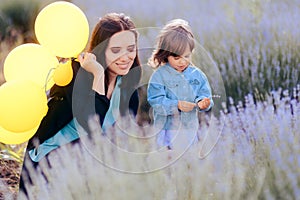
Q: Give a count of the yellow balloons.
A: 5